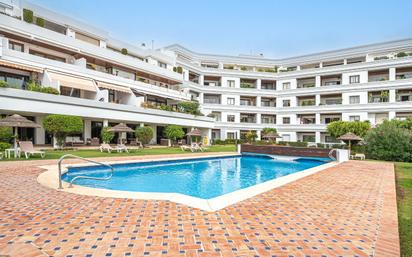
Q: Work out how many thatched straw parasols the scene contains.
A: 5